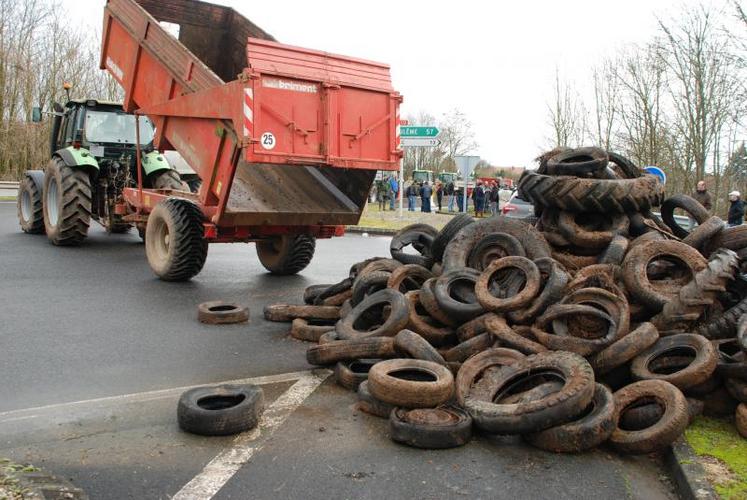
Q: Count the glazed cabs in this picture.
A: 3